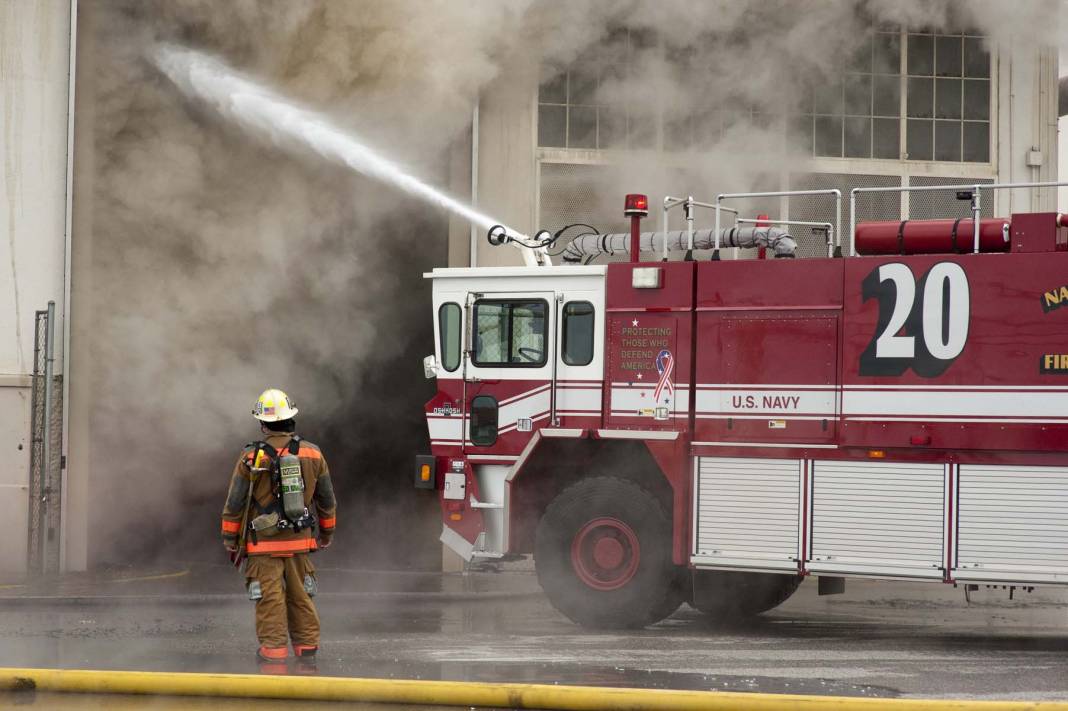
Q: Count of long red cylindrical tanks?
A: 1